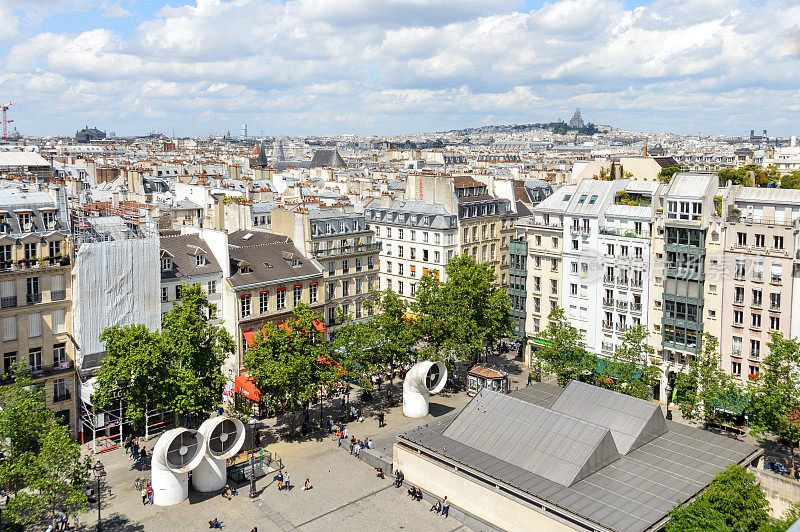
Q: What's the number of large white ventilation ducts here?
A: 3